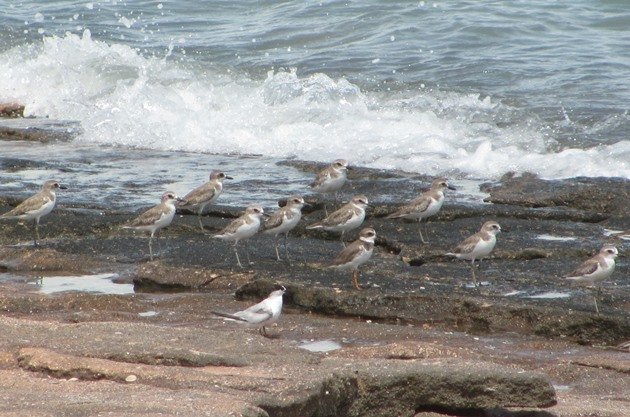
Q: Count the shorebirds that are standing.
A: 12